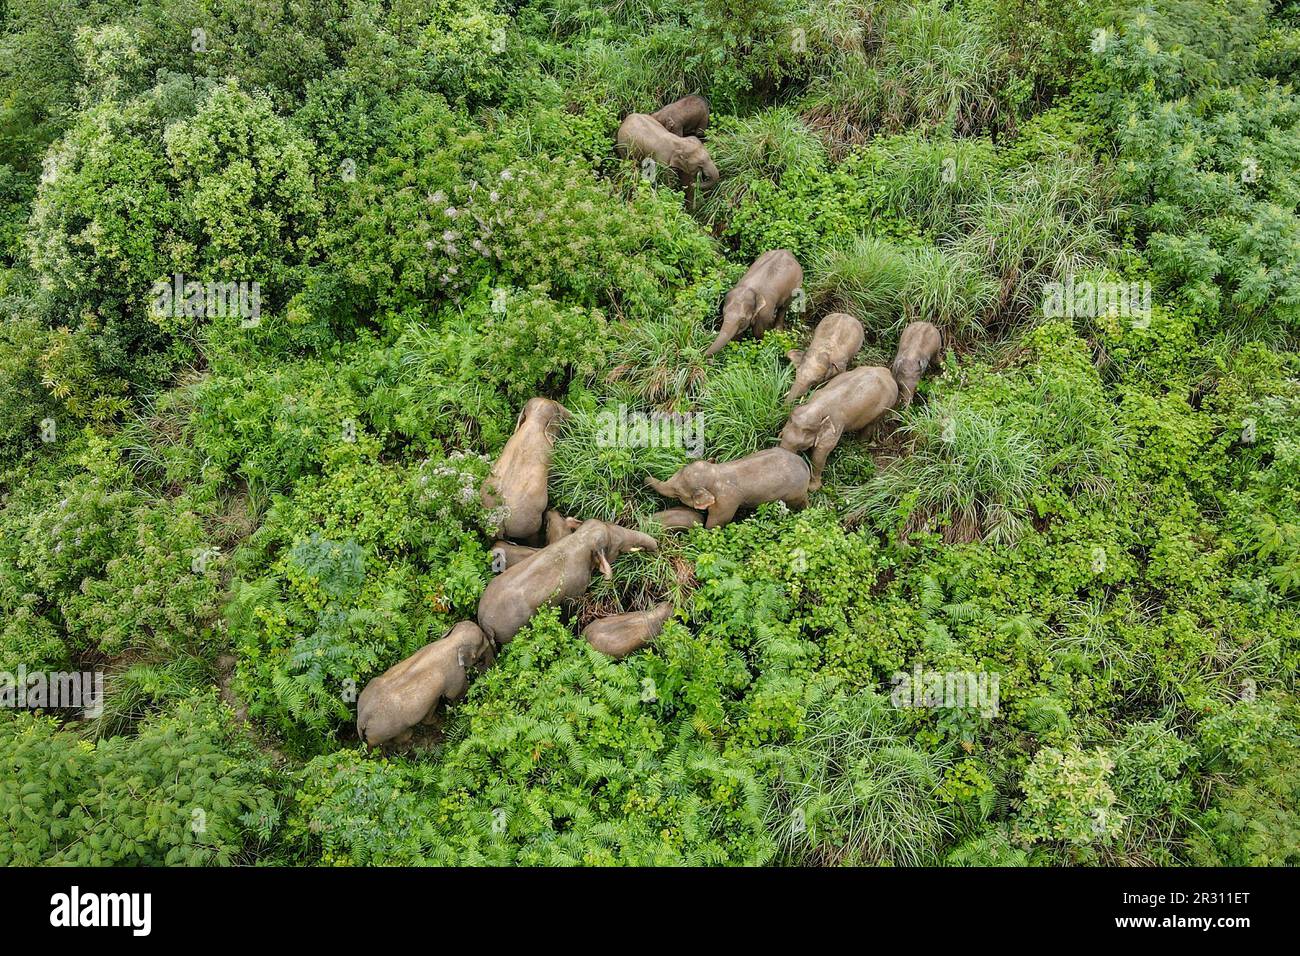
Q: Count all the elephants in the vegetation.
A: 14